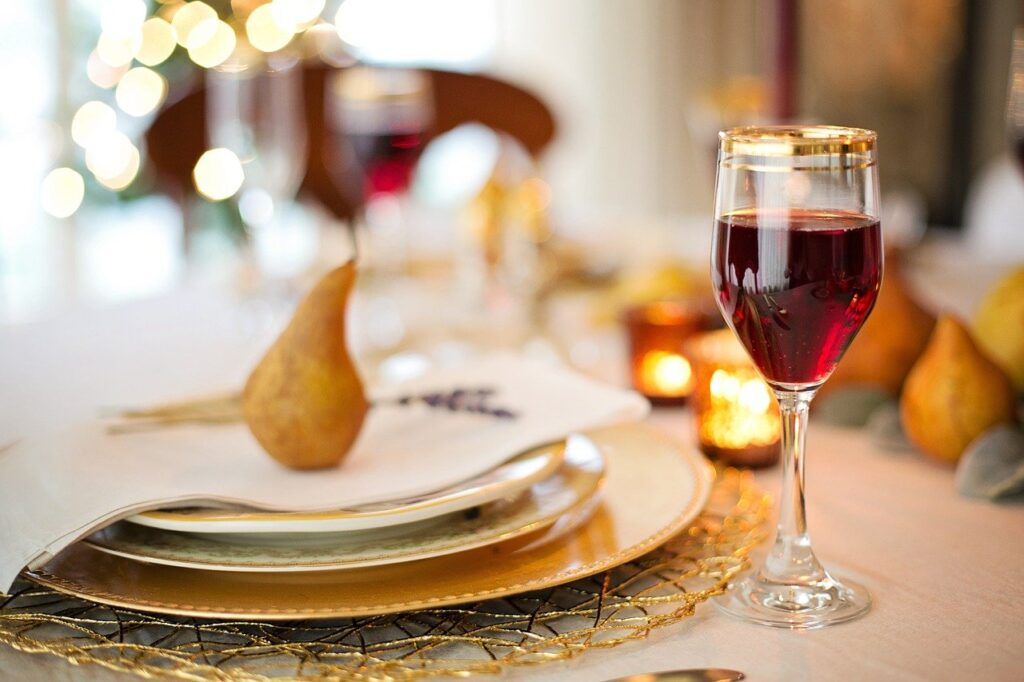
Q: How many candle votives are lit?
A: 2